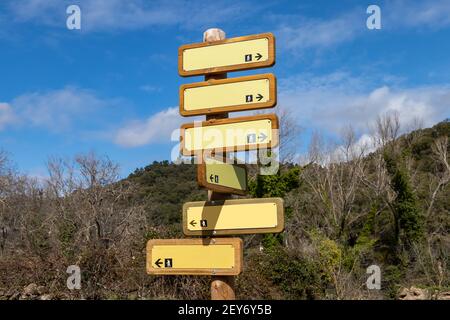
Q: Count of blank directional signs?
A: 6